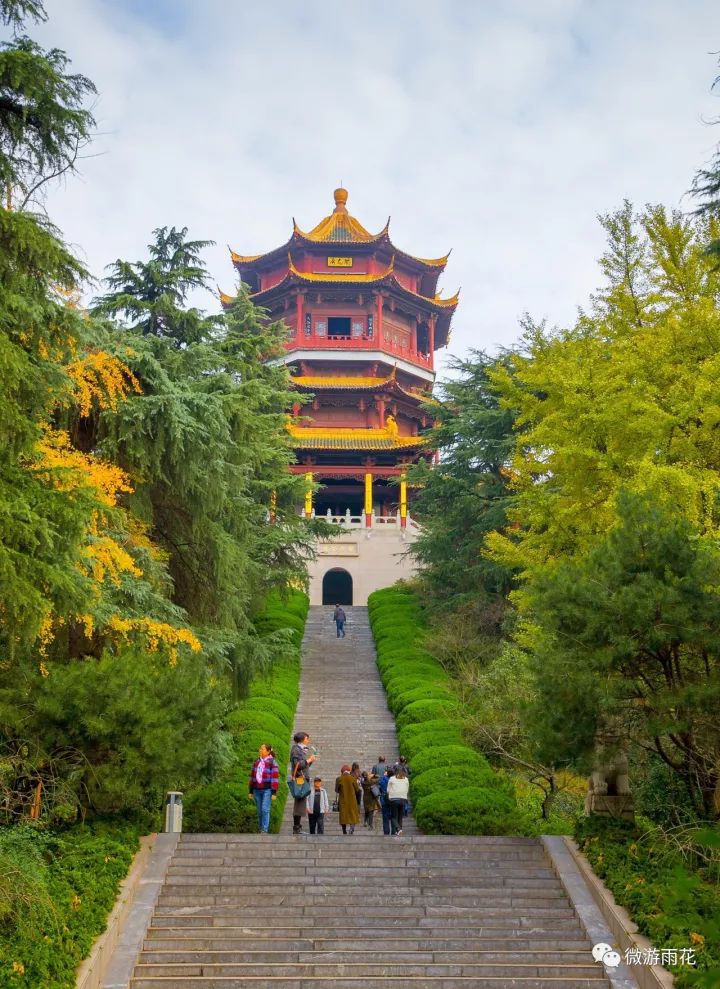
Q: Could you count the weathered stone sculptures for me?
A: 1